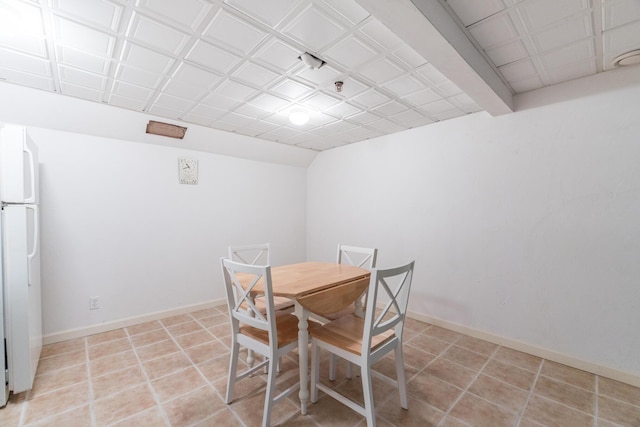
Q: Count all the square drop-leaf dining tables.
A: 1